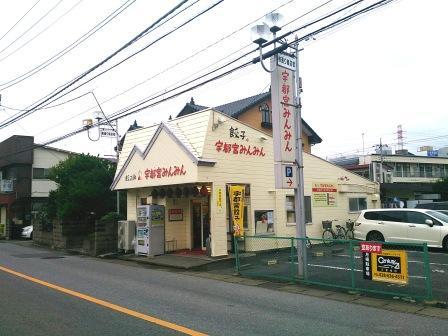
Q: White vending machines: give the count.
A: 1